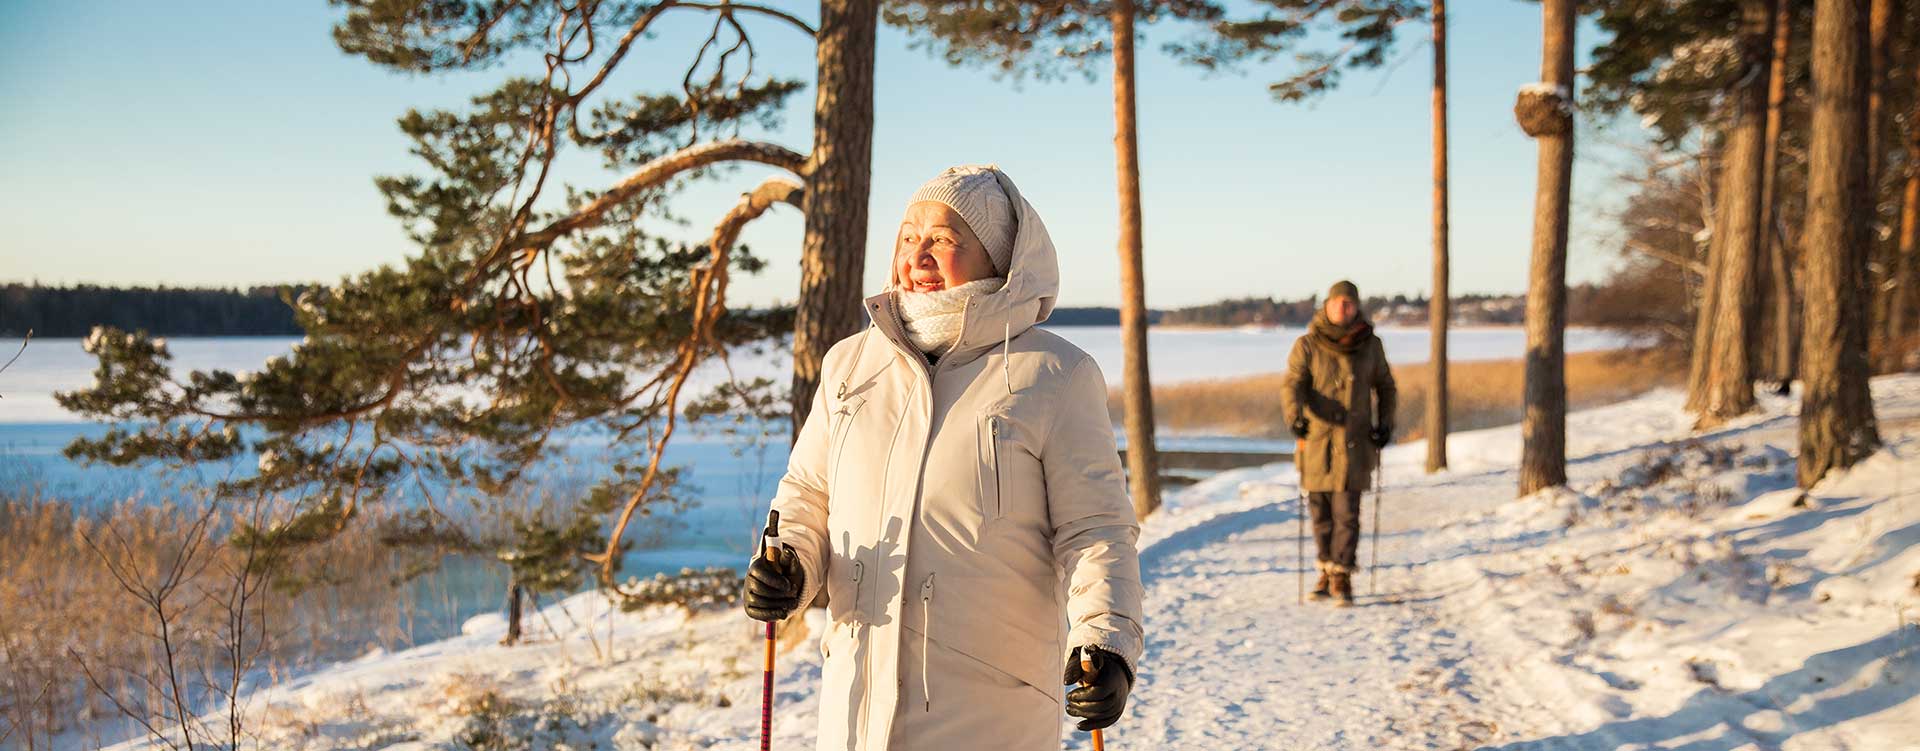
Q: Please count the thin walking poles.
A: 4